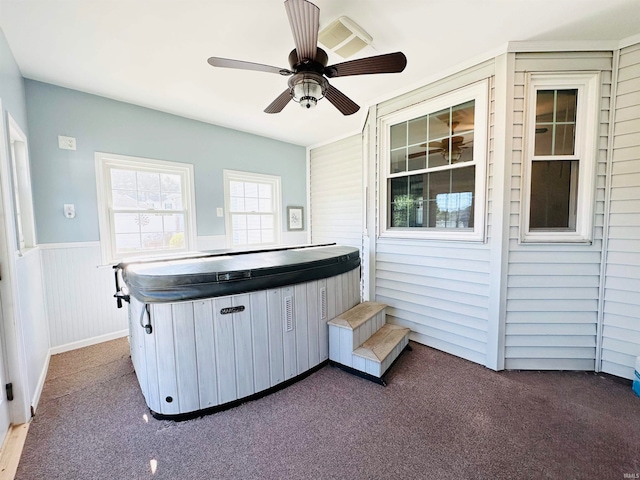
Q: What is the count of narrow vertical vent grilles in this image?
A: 2